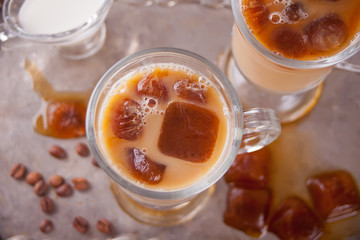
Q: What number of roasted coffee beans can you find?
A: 13